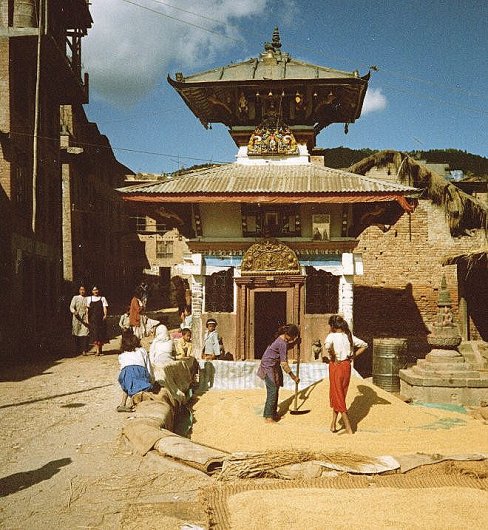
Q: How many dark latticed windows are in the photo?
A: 2